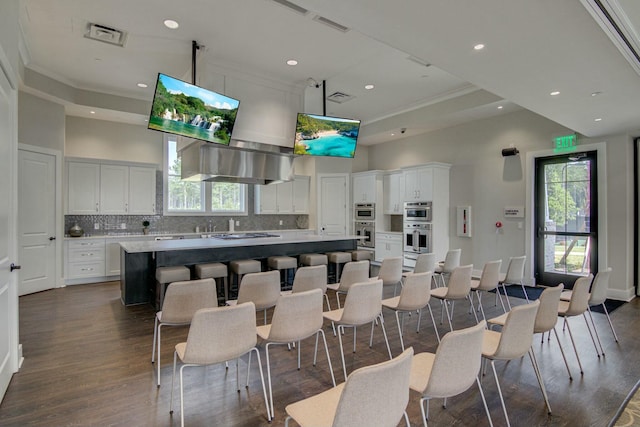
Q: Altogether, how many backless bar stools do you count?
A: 7